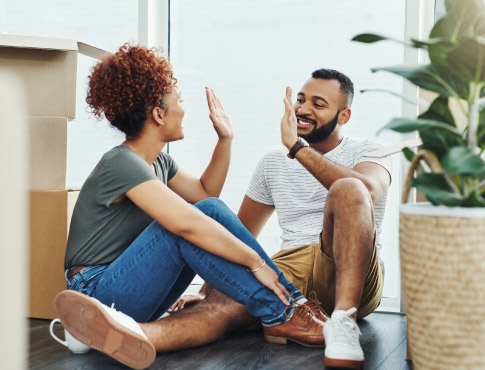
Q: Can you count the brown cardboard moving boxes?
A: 3